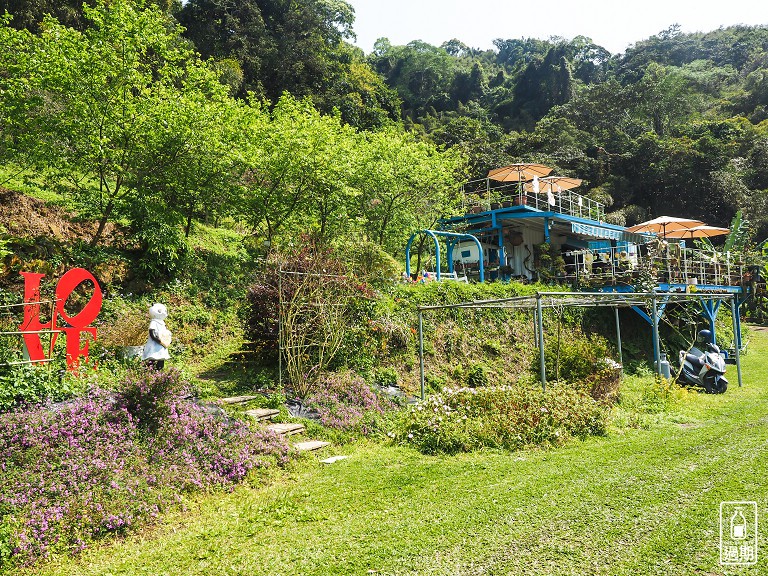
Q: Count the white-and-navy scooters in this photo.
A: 1